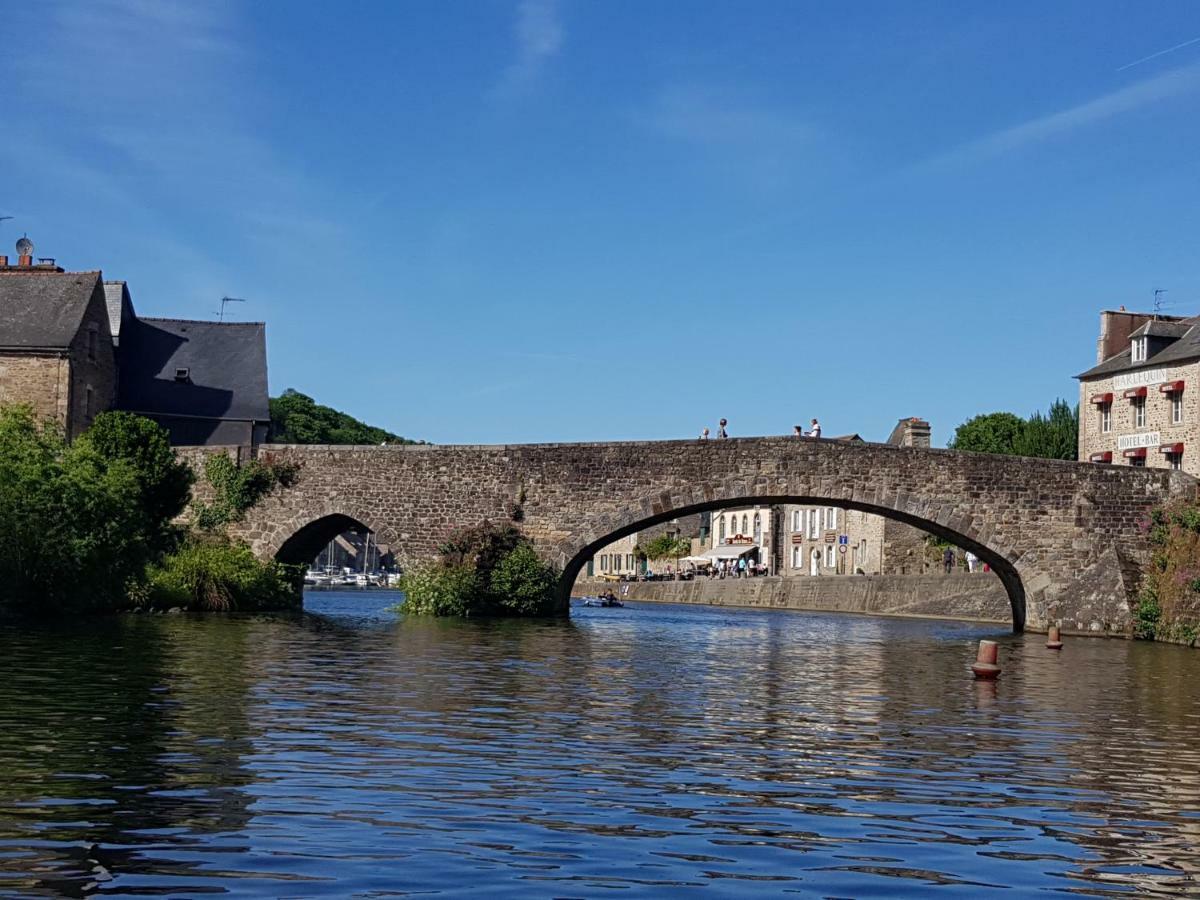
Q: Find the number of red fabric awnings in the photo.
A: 6